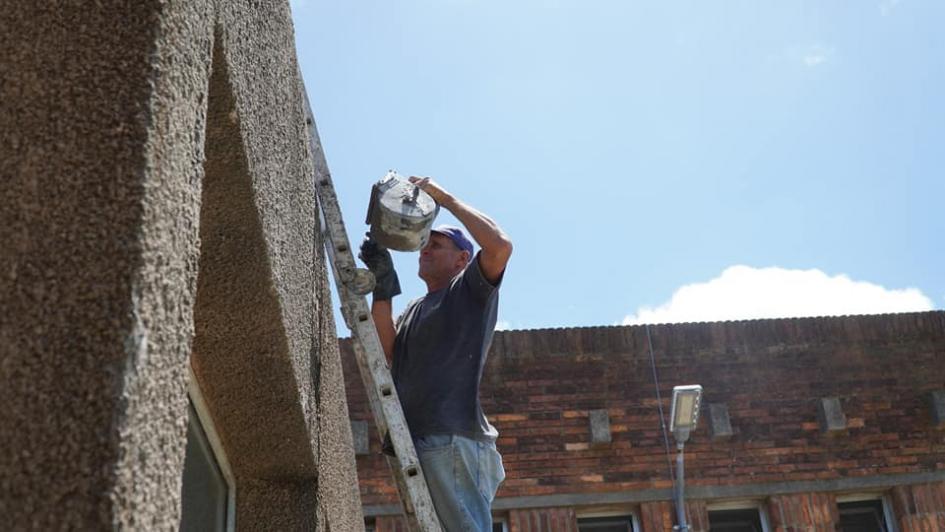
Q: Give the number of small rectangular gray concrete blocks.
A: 5